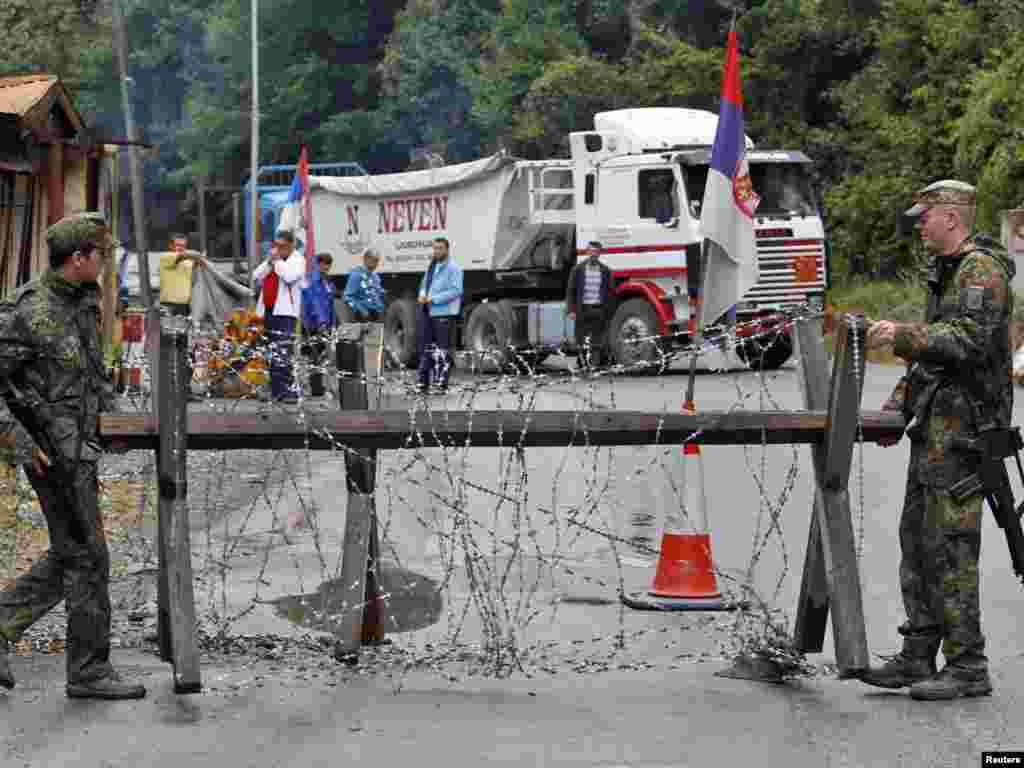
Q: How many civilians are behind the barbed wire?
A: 6